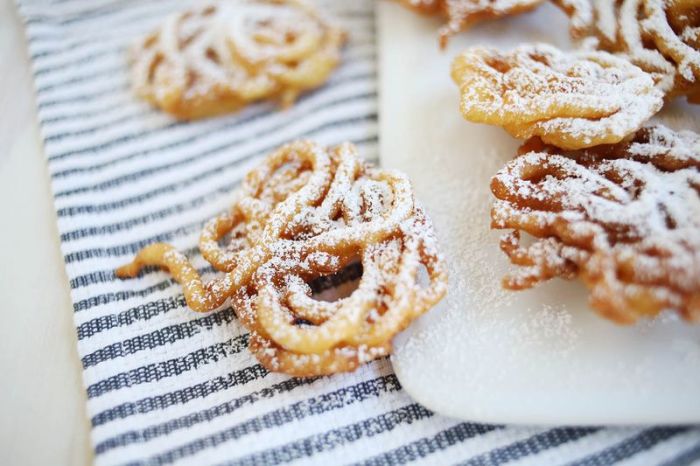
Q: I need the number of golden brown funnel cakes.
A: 6